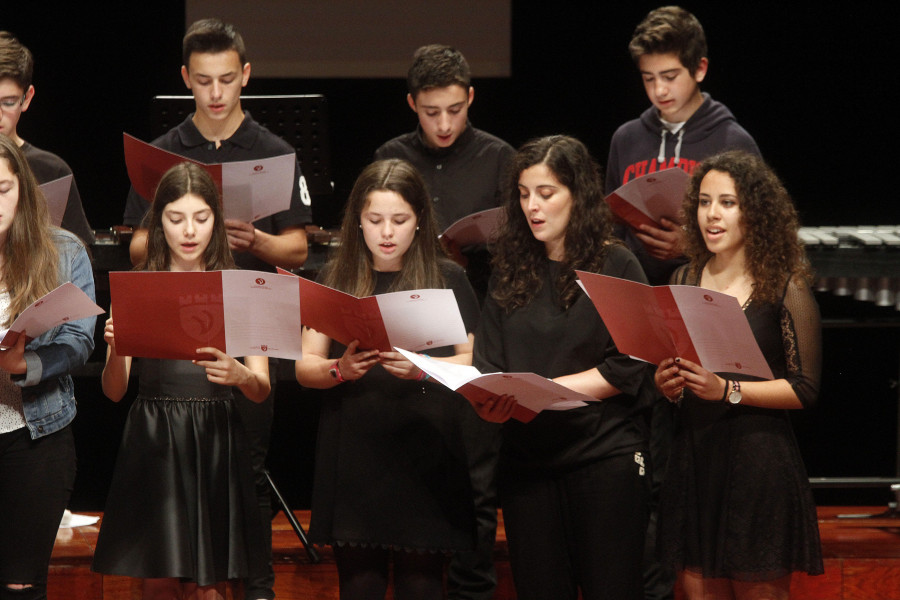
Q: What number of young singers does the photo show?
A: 9